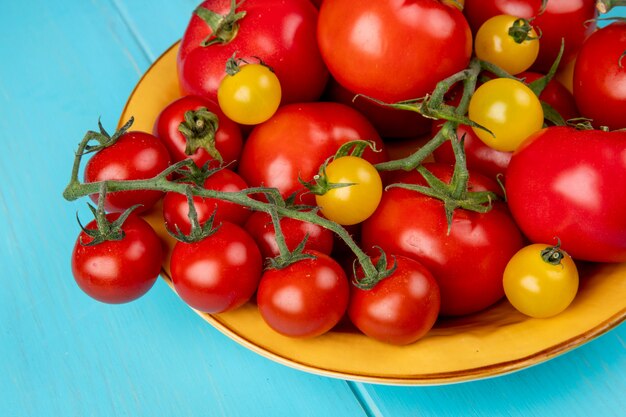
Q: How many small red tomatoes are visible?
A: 8